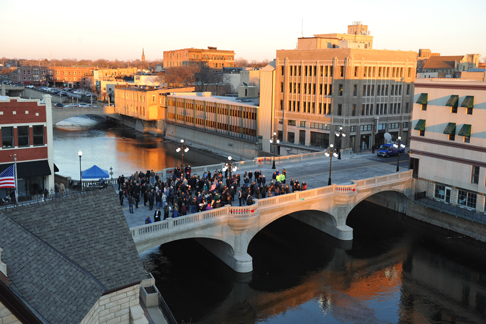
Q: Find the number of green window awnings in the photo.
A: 6